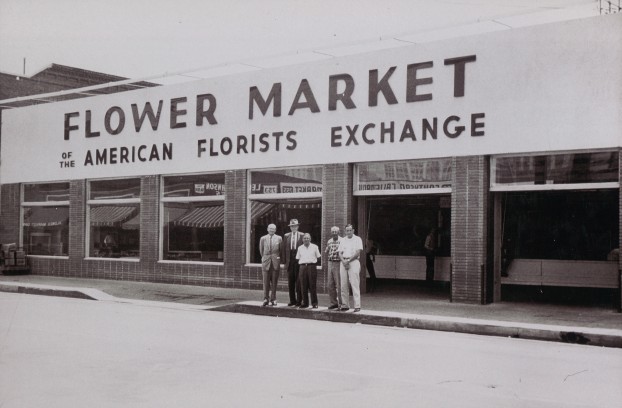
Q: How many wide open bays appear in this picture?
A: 2